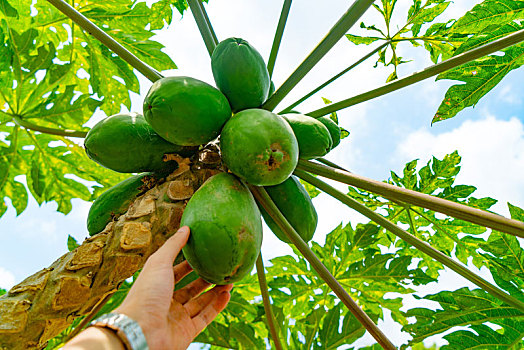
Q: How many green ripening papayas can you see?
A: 9